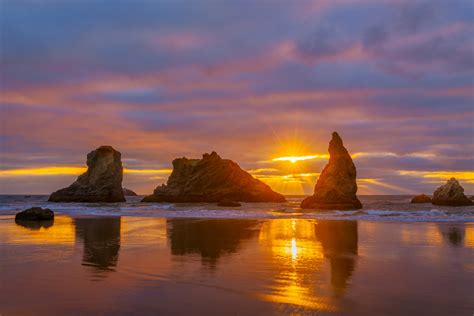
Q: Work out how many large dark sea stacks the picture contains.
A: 3